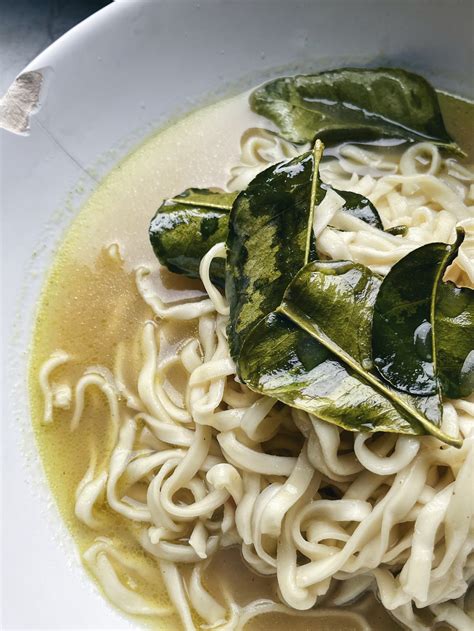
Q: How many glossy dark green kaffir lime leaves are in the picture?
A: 5